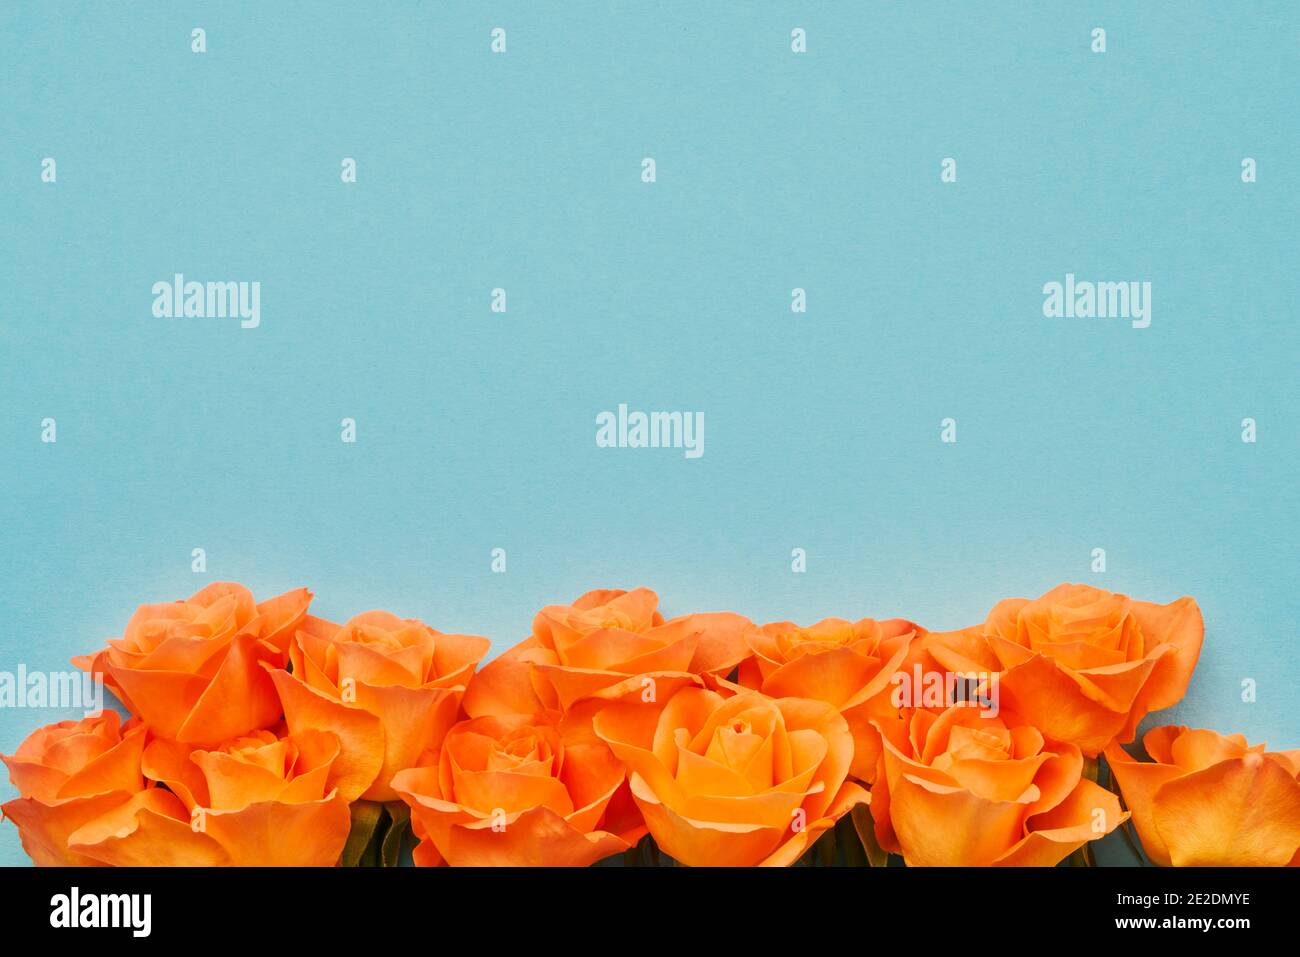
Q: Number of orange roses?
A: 11